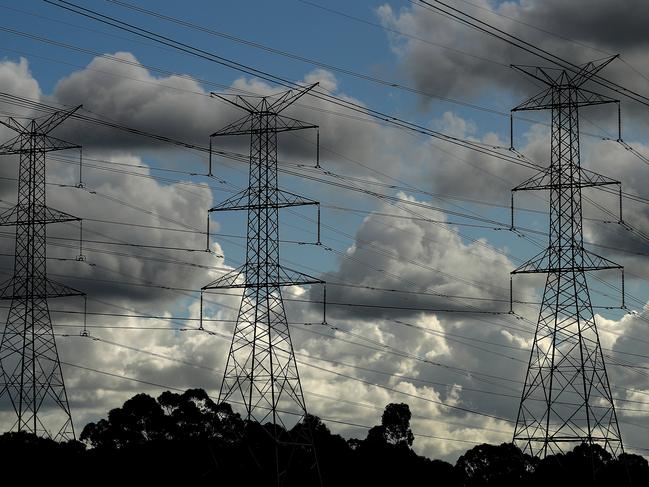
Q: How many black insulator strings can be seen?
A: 15